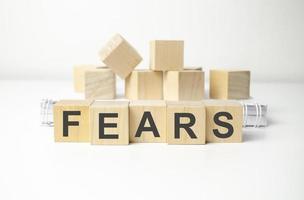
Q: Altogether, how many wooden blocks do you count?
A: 11